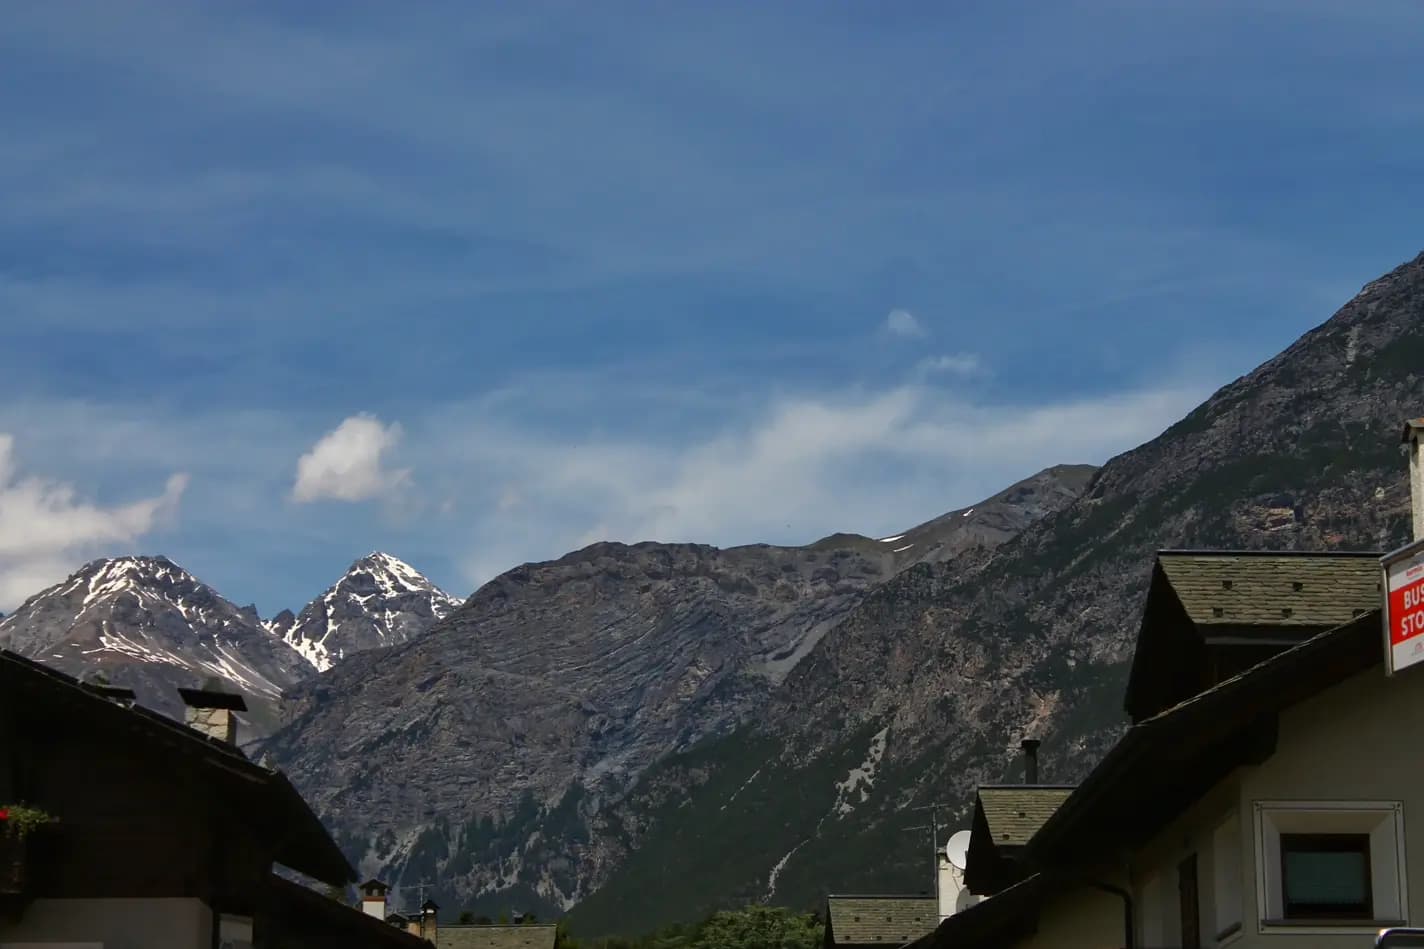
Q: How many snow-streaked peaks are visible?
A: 2